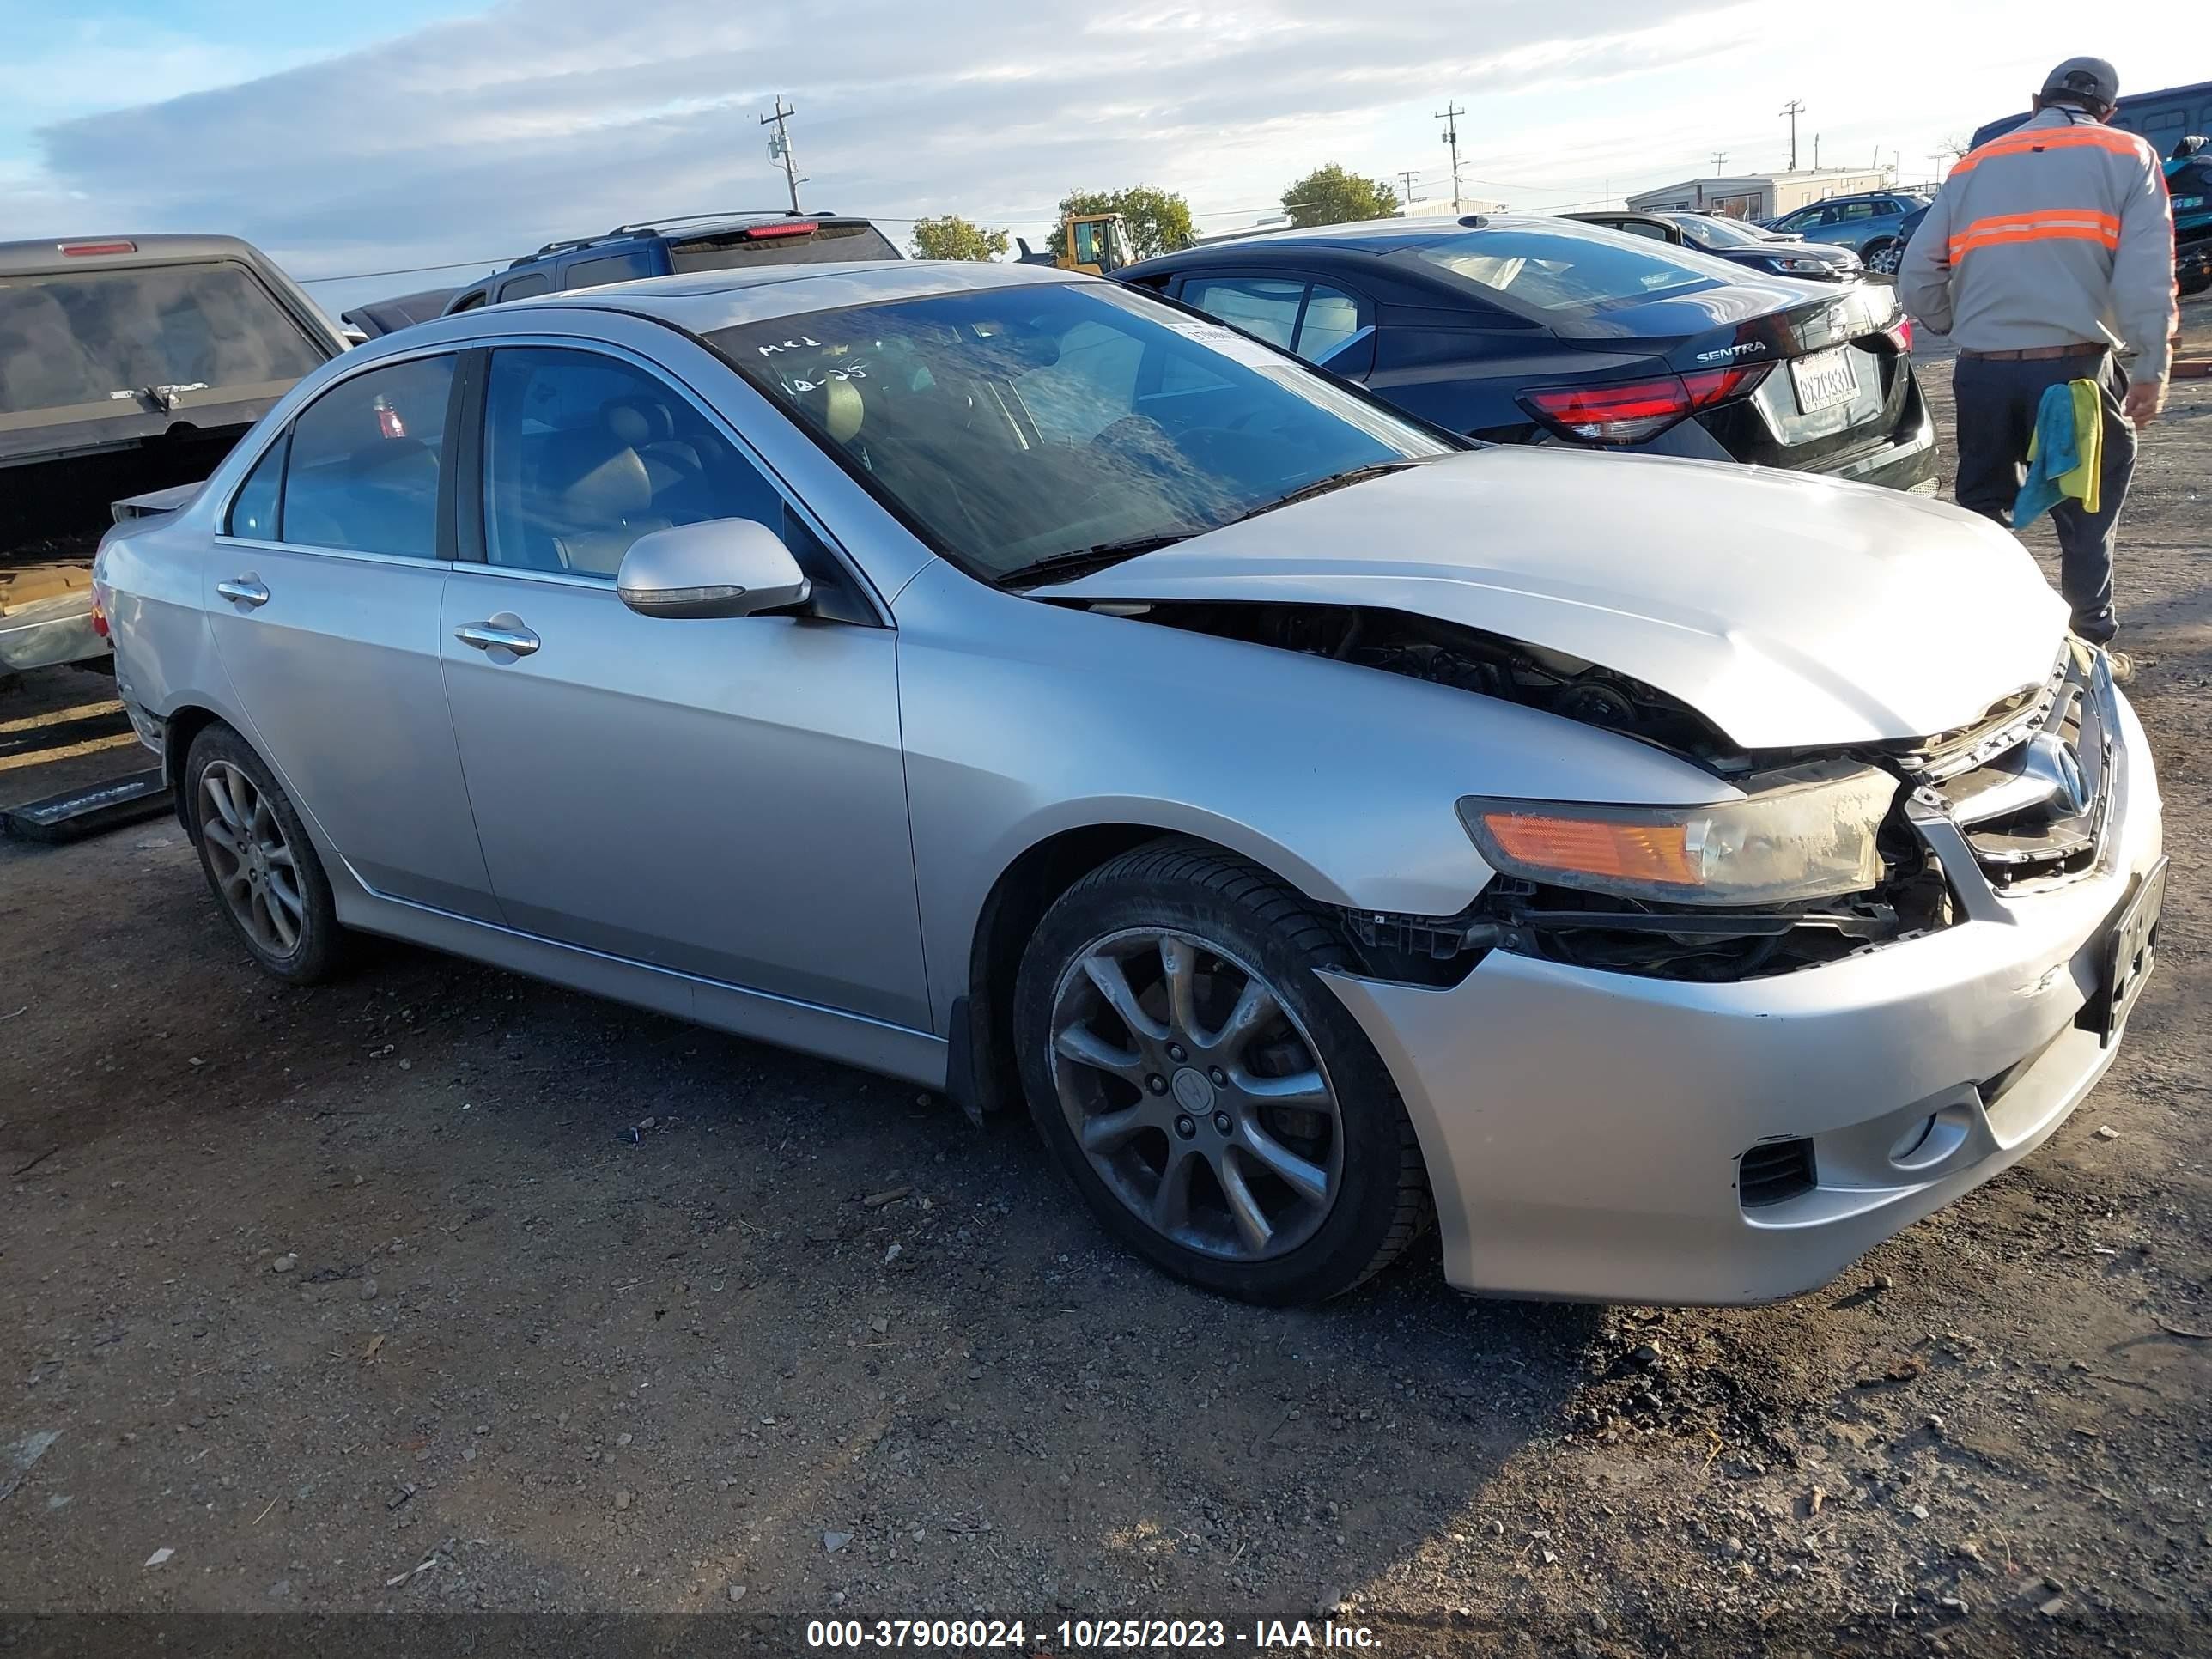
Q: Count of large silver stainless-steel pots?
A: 0